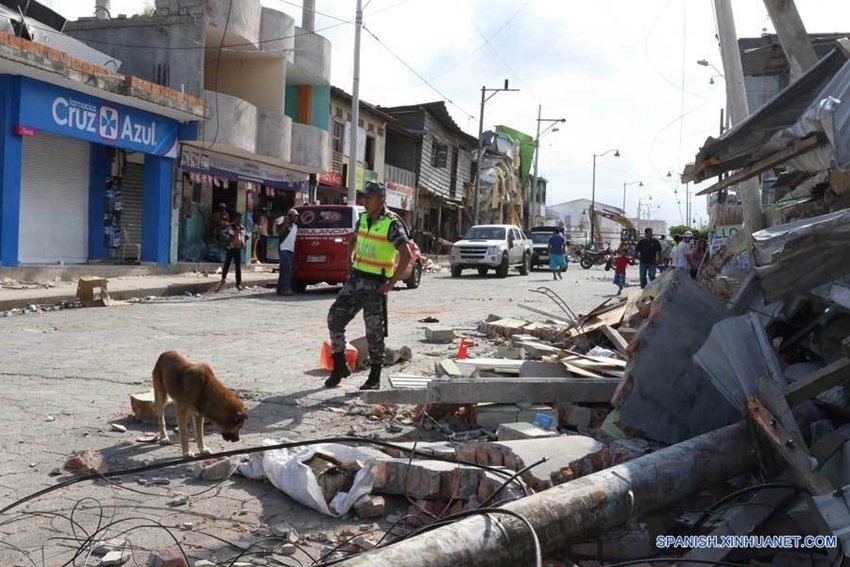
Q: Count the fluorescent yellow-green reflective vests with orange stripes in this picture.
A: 1